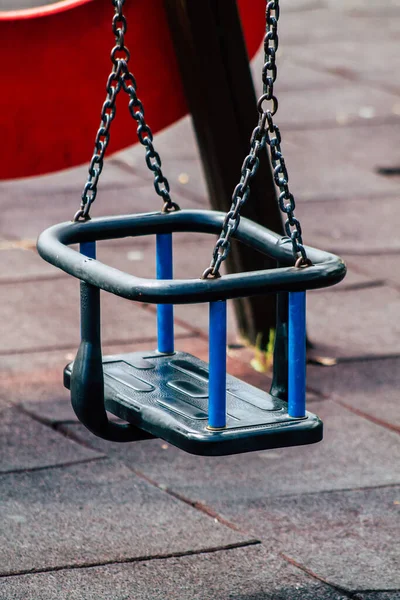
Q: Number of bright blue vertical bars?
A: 4